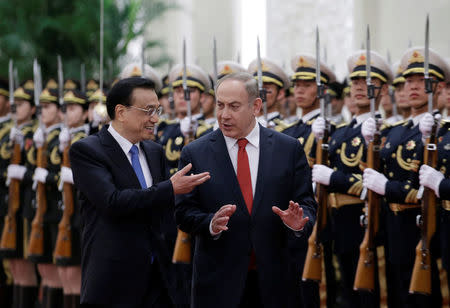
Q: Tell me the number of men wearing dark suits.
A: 2